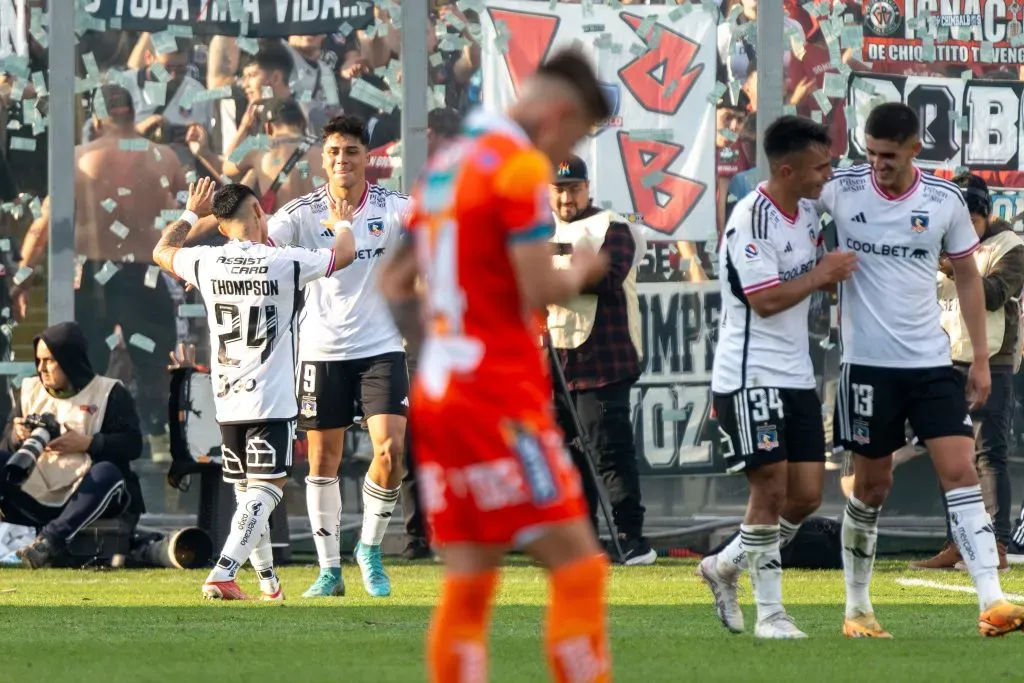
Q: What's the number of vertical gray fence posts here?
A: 3